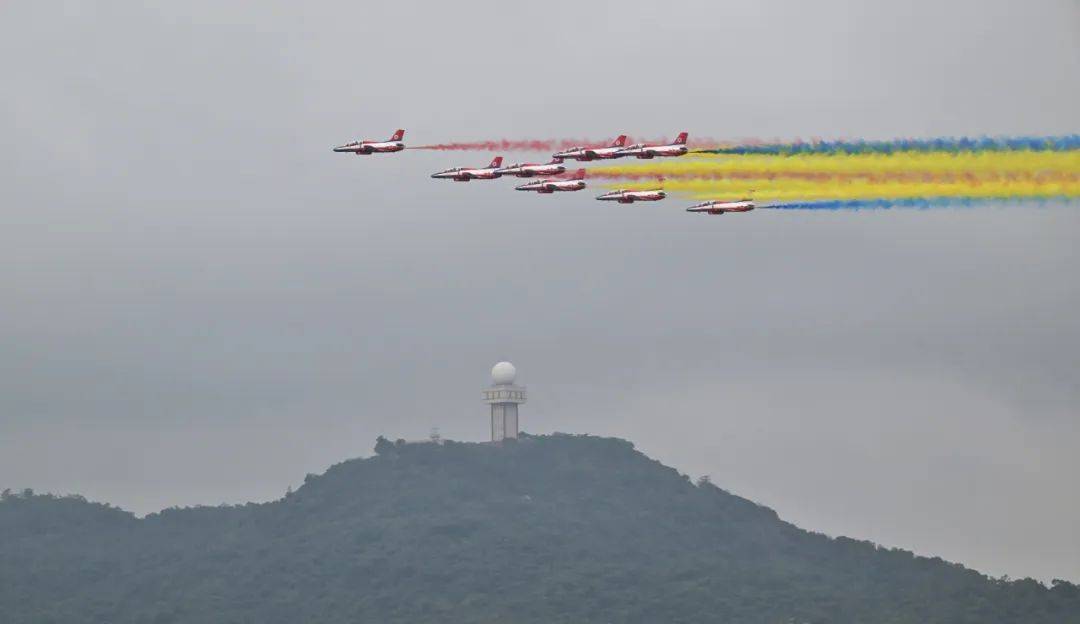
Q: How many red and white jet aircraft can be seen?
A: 8